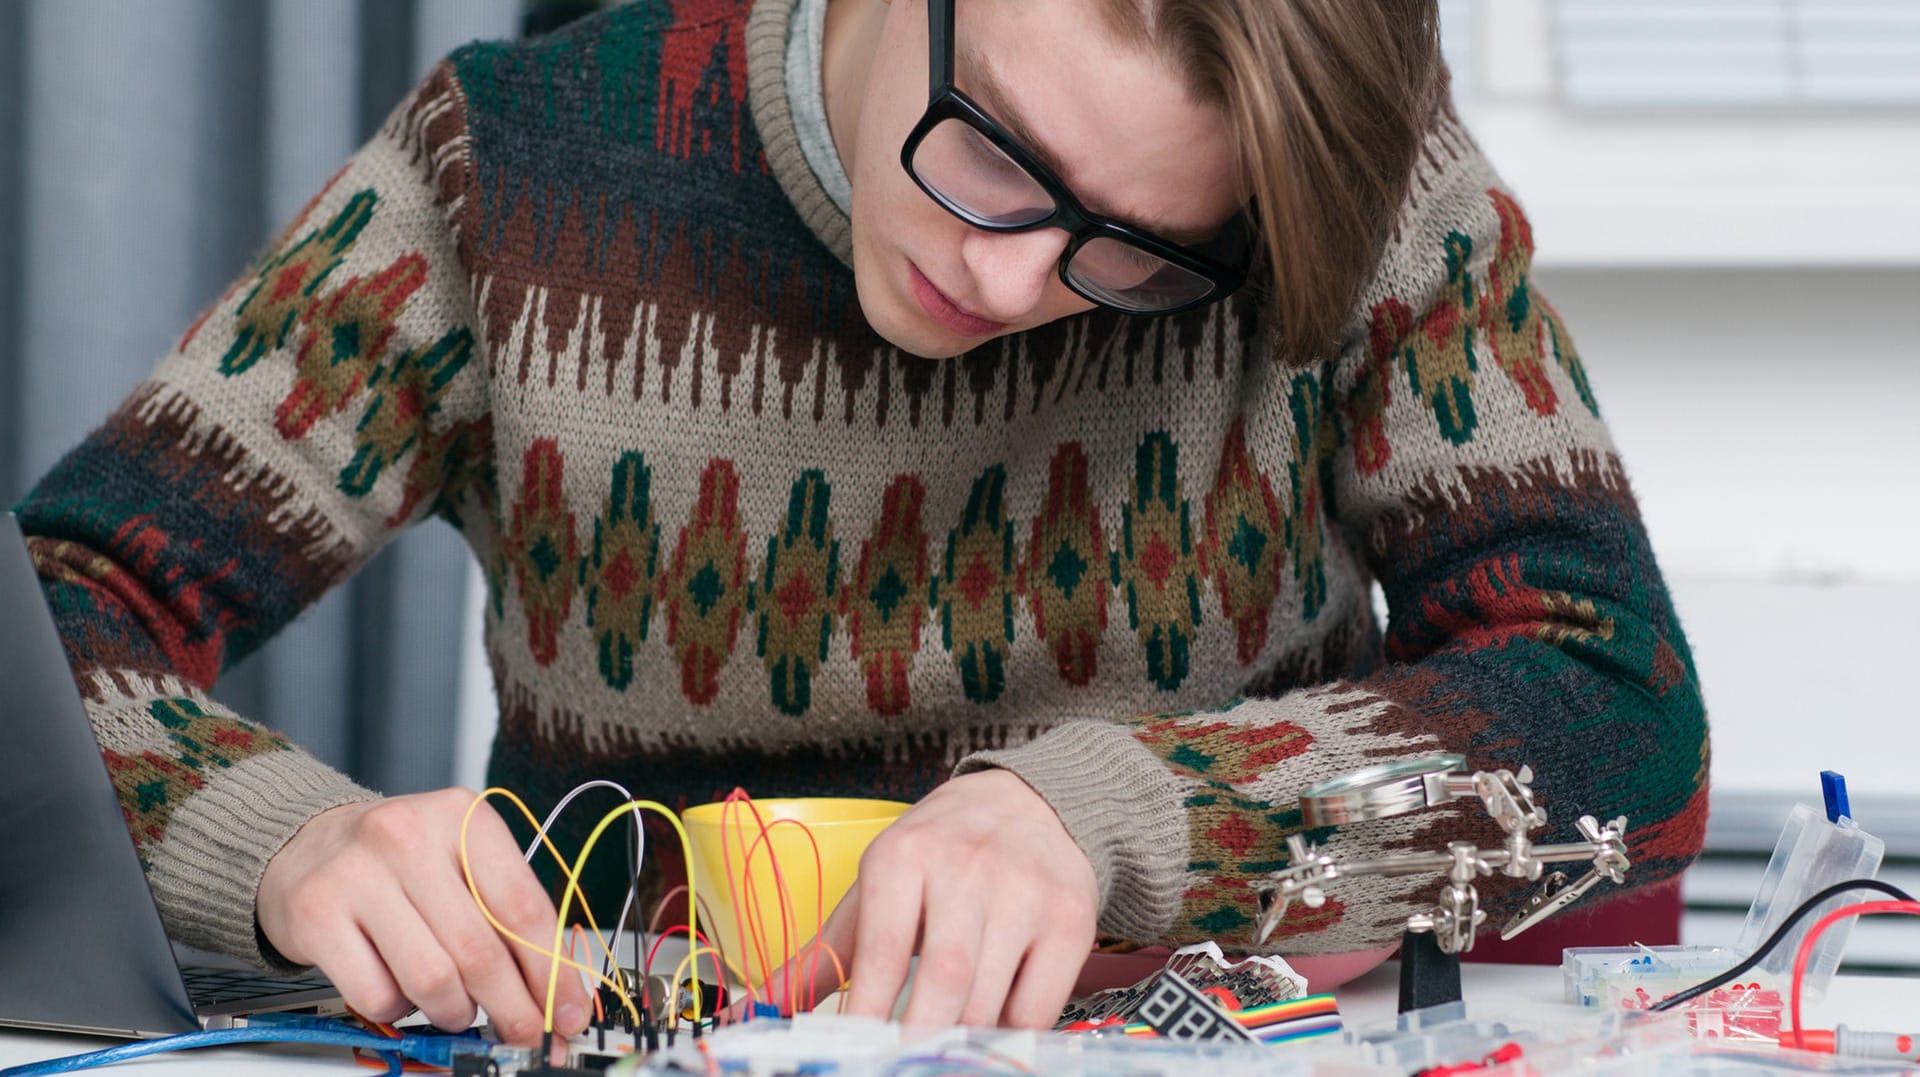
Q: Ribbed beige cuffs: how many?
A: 2